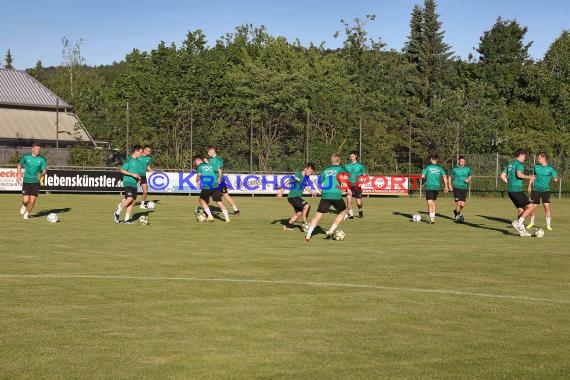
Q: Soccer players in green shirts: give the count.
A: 12